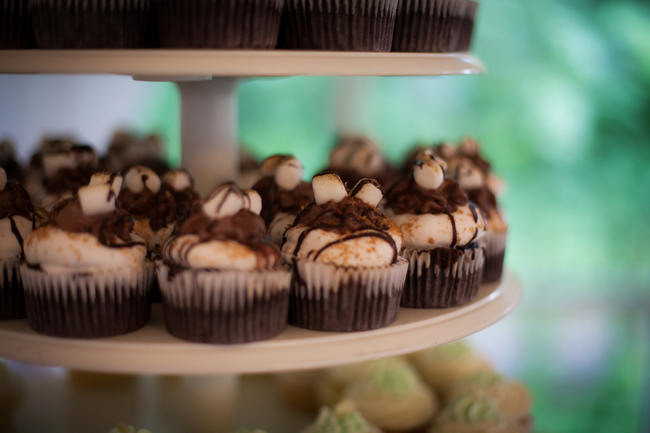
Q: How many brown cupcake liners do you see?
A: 11